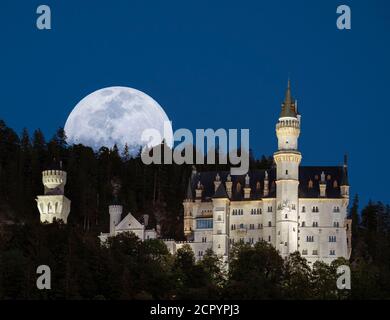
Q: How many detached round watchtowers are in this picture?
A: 1